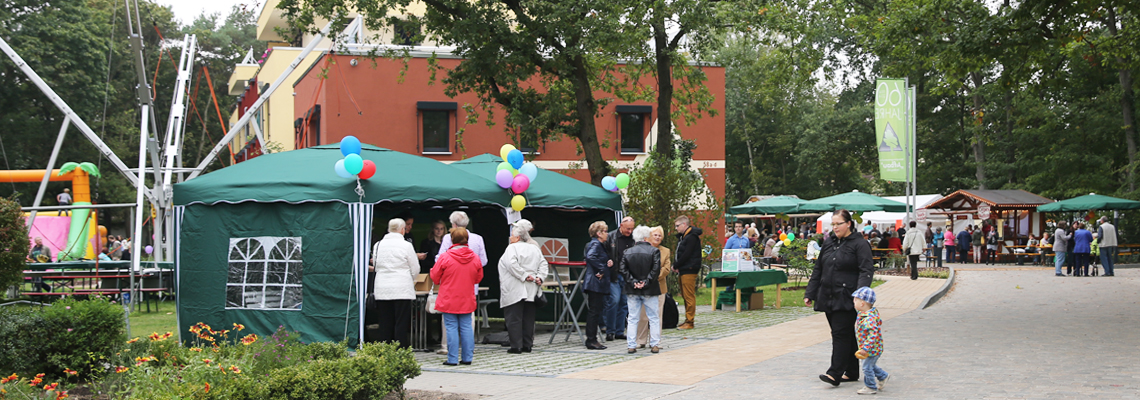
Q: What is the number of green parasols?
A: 3